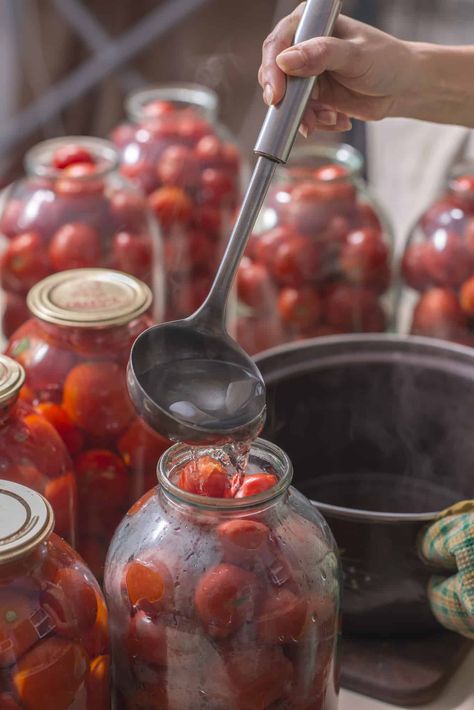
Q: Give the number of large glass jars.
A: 8